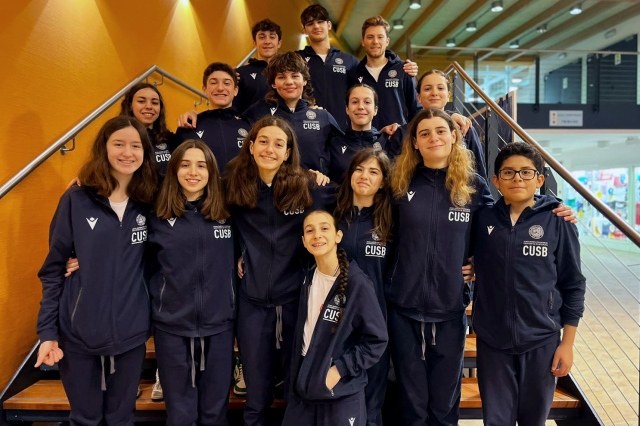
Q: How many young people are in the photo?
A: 15